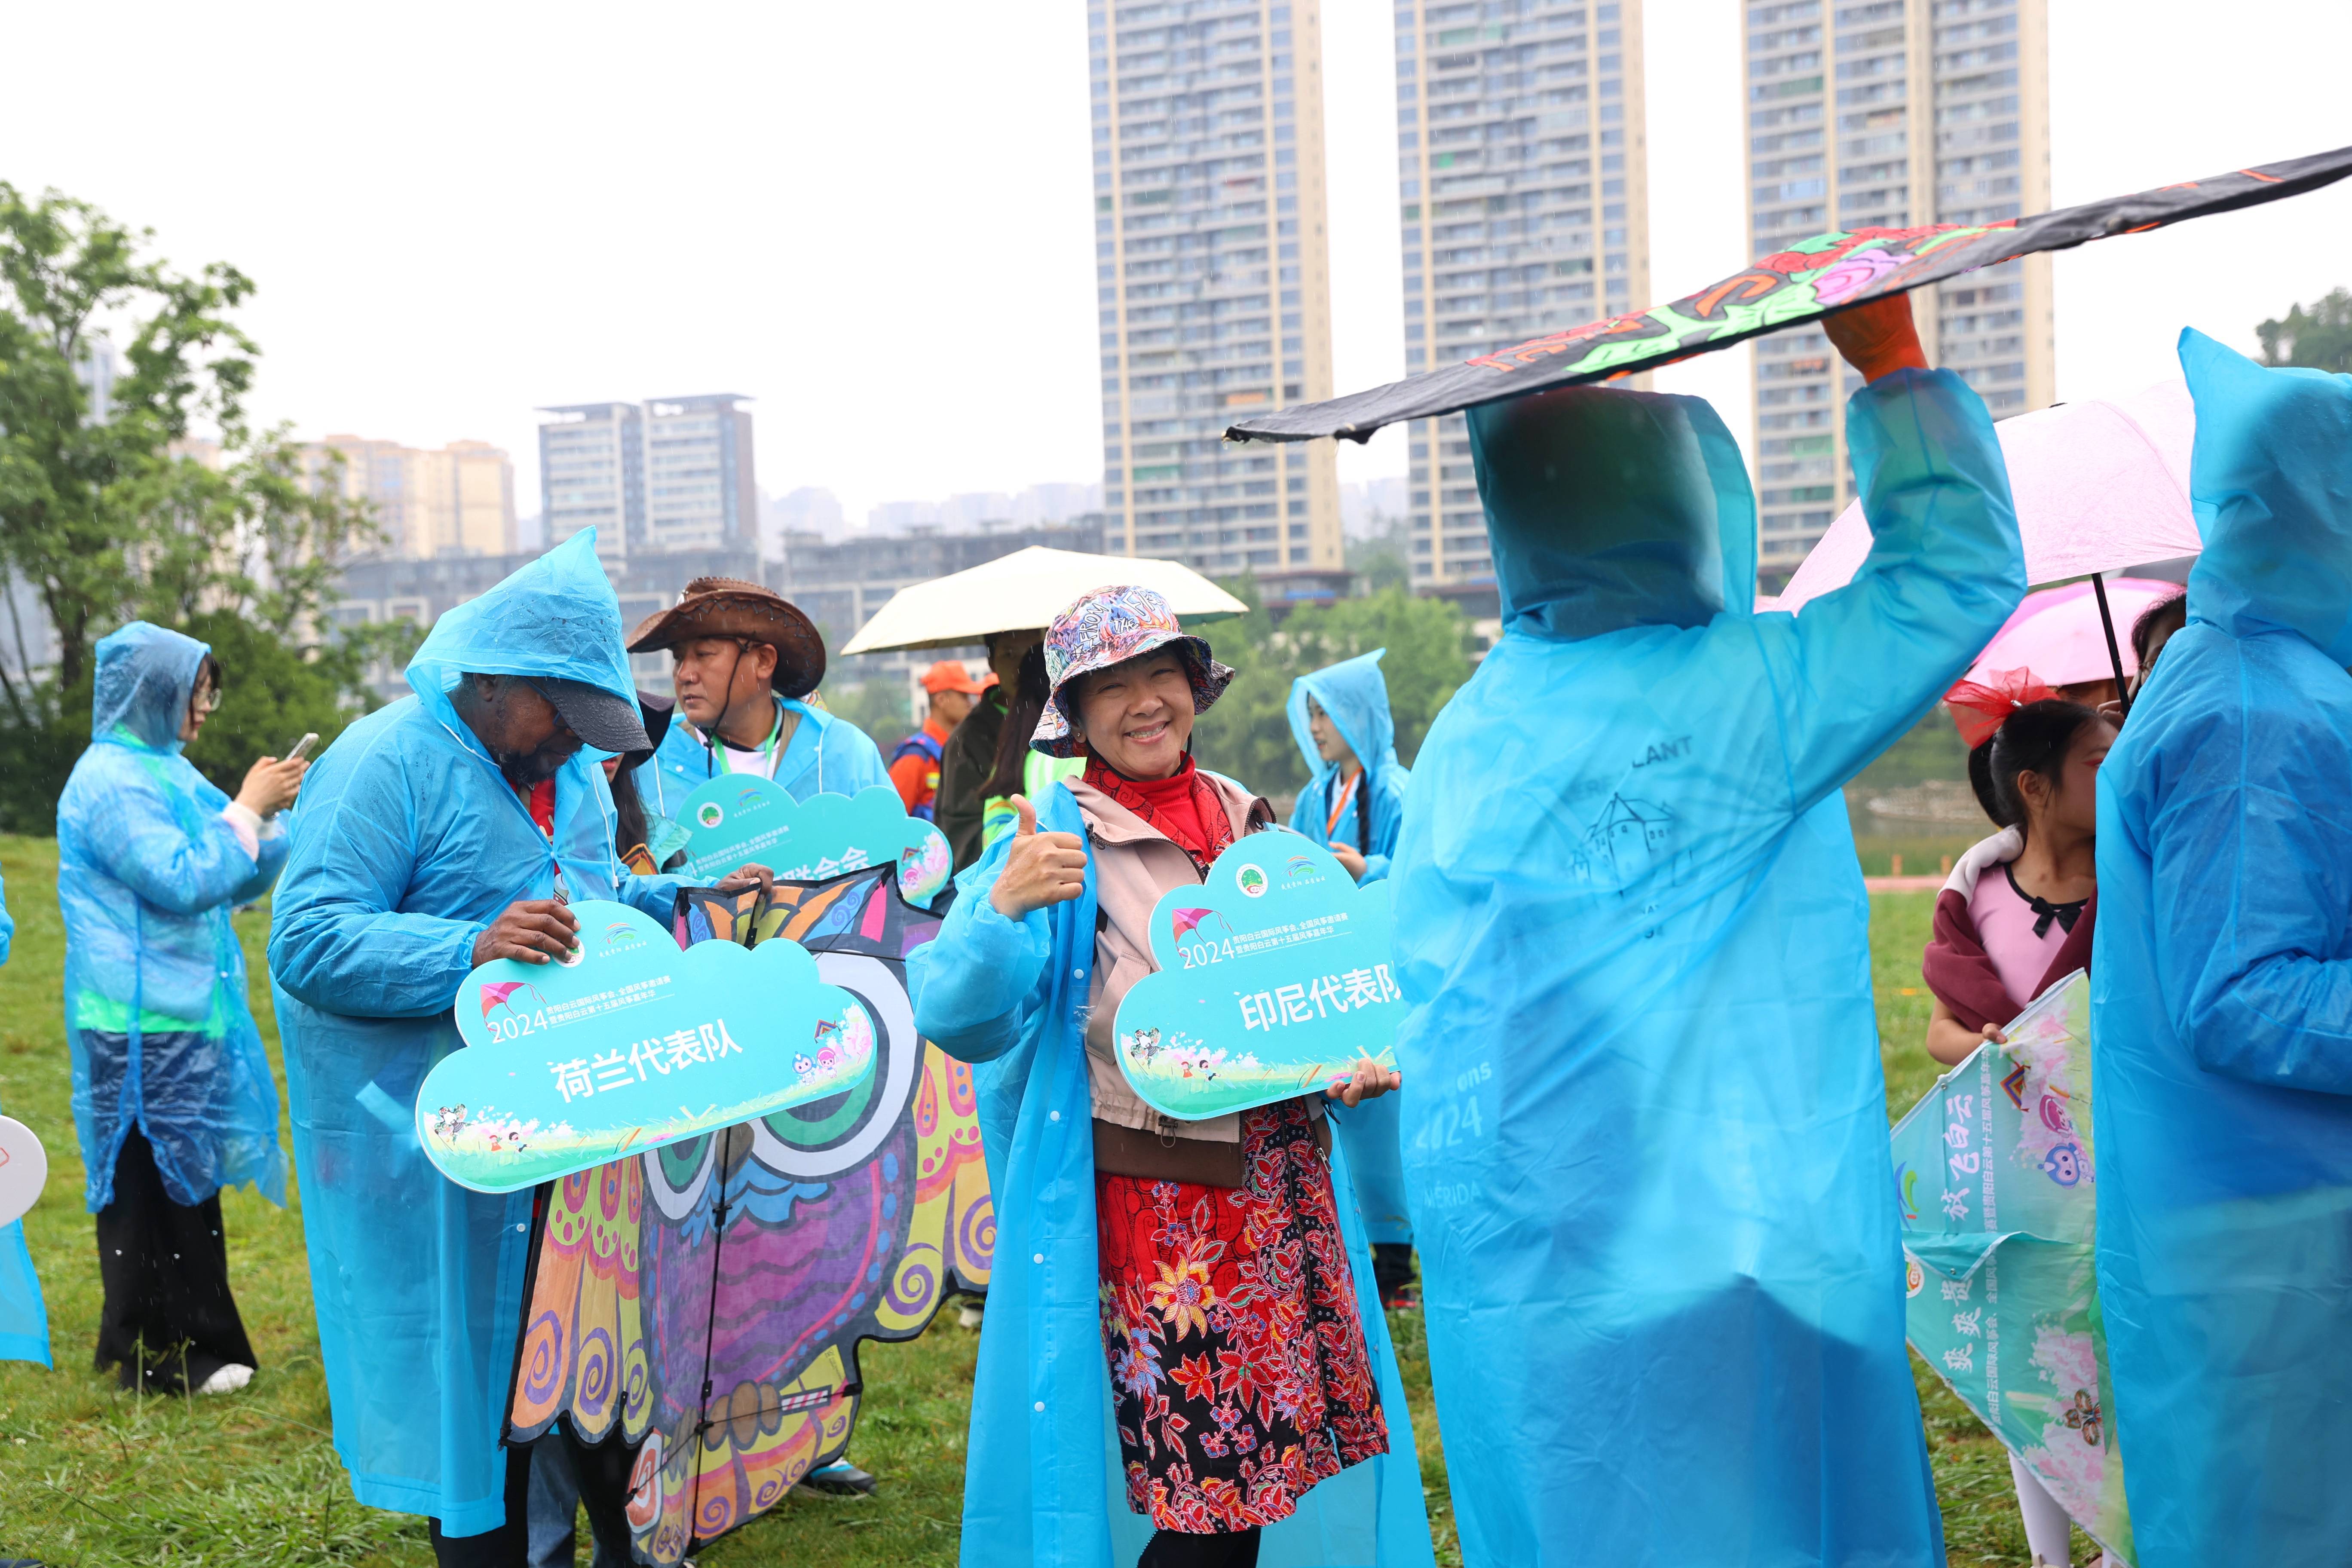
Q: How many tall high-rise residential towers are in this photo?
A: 3